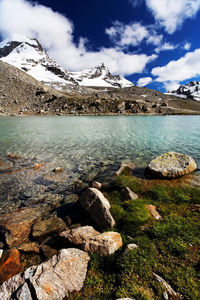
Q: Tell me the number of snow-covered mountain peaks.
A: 3